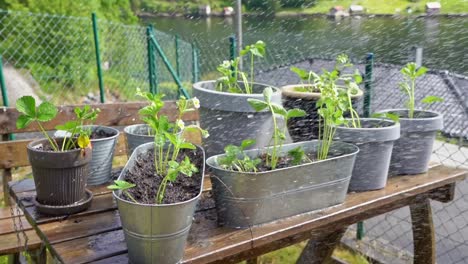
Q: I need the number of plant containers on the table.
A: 9